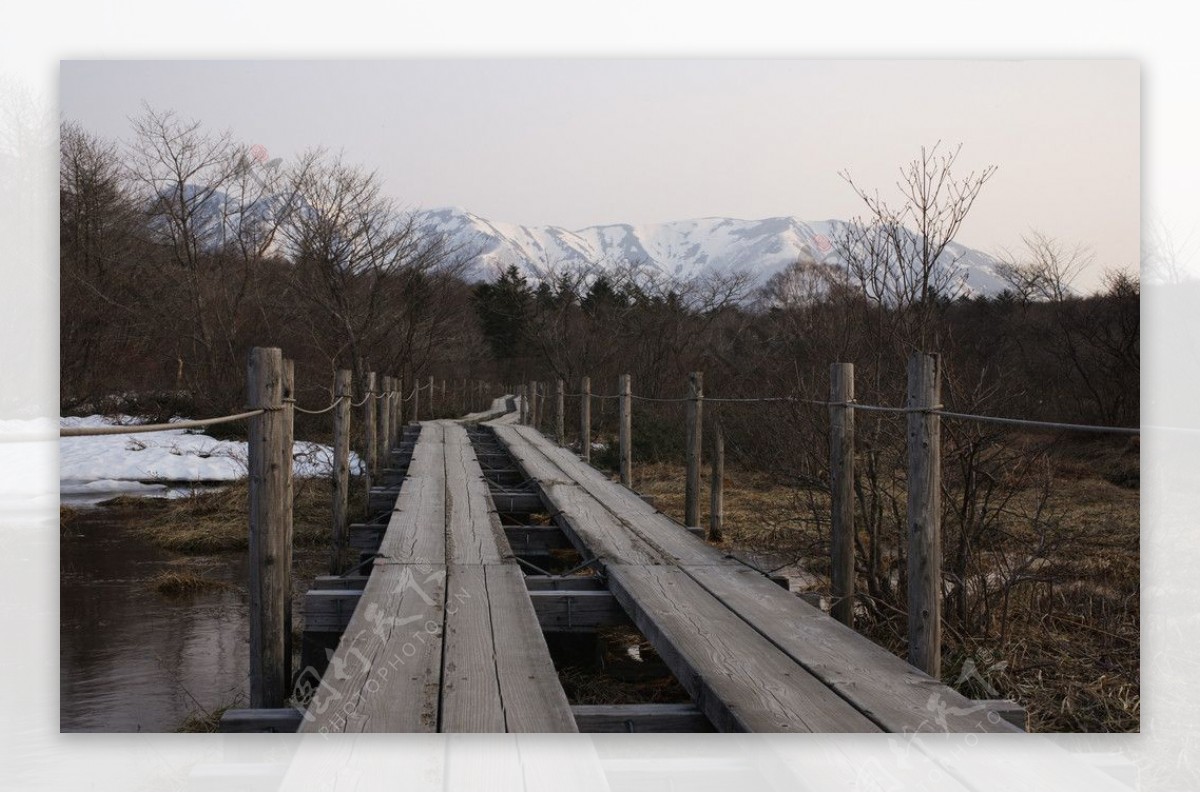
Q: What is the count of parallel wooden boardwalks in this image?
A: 2